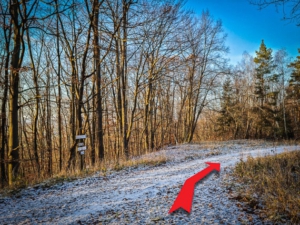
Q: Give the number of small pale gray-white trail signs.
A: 4